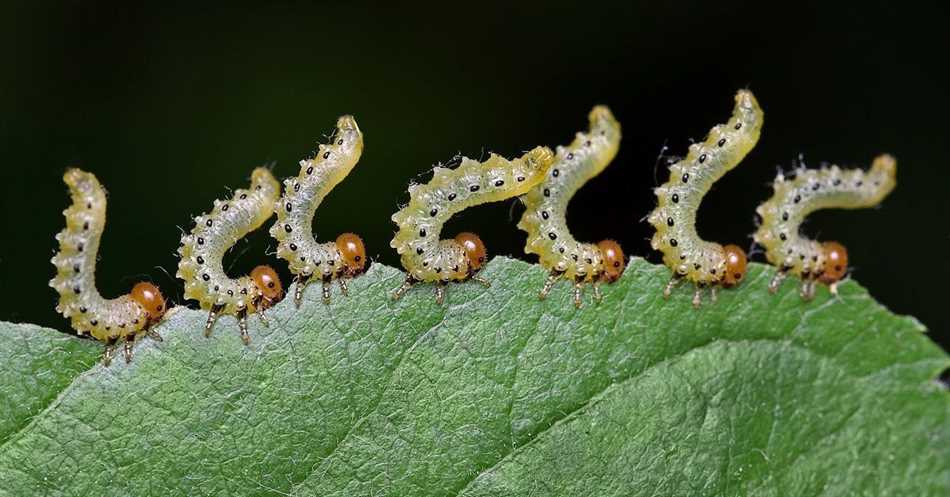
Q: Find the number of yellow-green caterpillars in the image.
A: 7